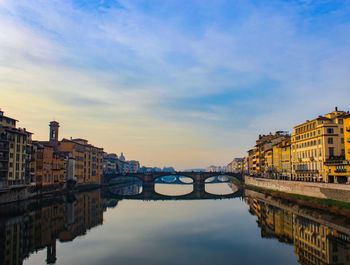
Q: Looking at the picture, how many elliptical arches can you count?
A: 3